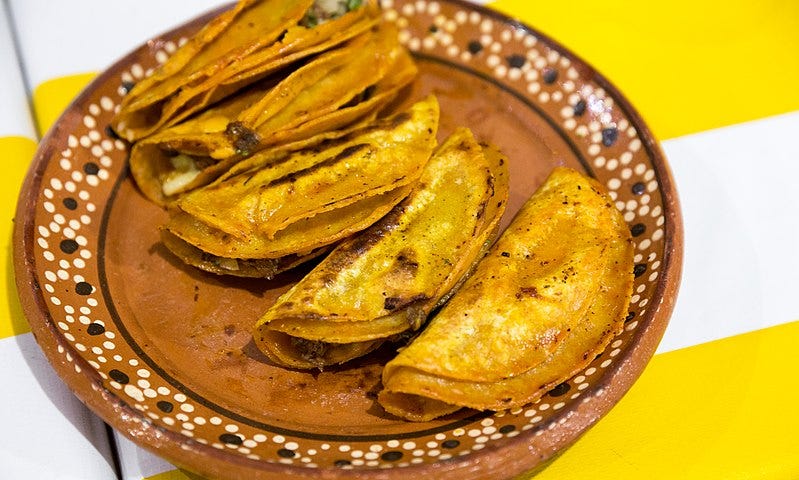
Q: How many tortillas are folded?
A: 5